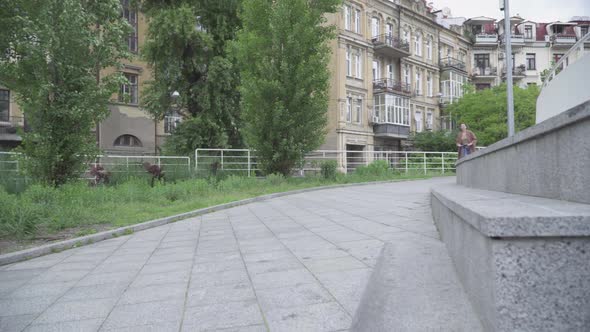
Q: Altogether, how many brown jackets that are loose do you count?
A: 1